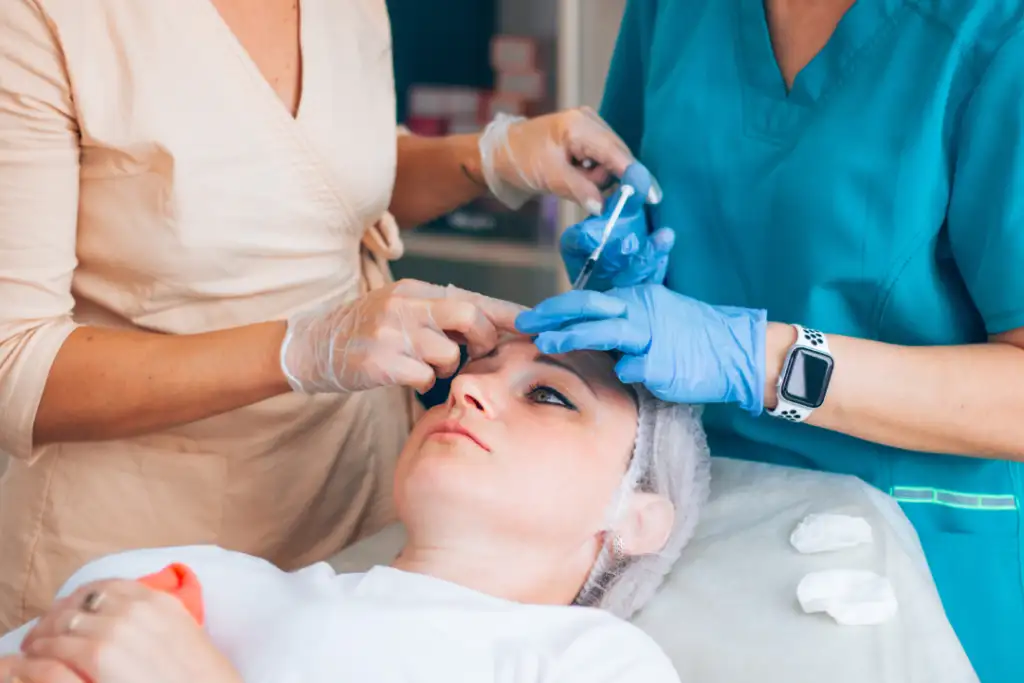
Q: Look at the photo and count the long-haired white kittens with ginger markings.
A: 0